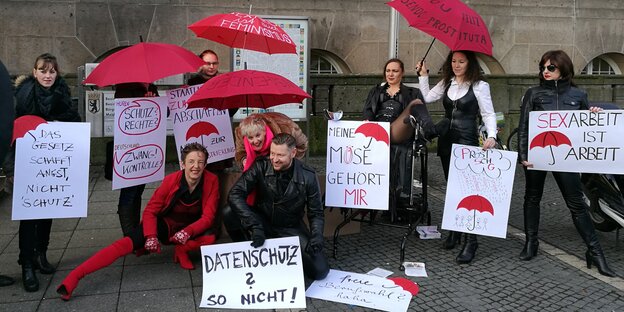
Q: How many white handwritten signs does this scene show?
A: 8